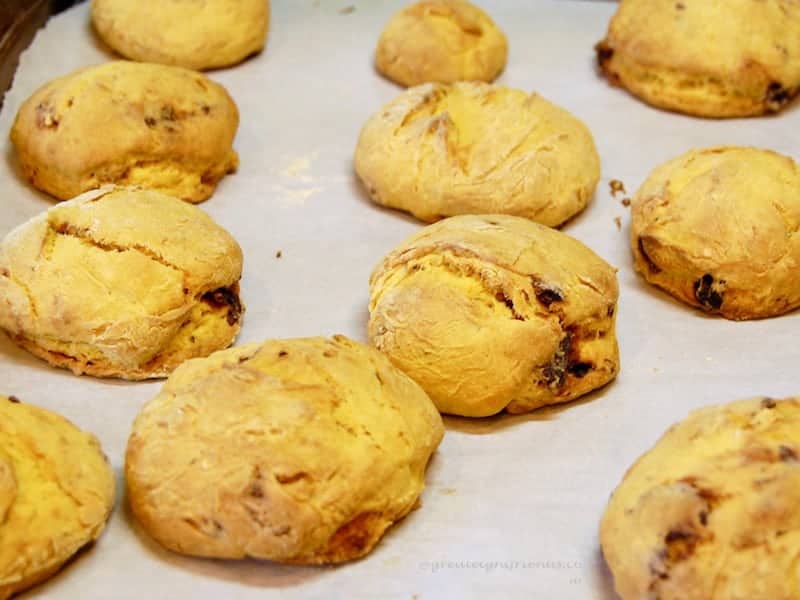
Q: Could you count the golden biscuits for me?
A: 11